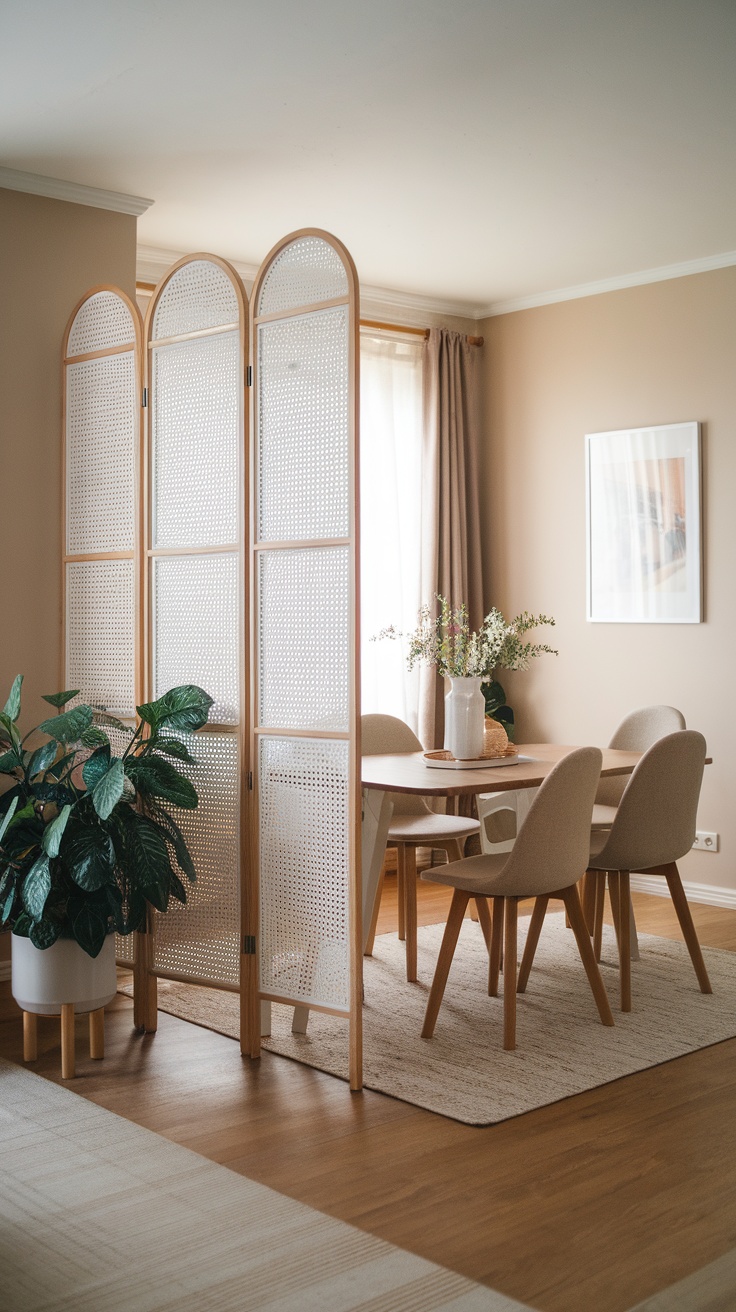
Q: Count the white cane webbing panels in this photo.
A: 12